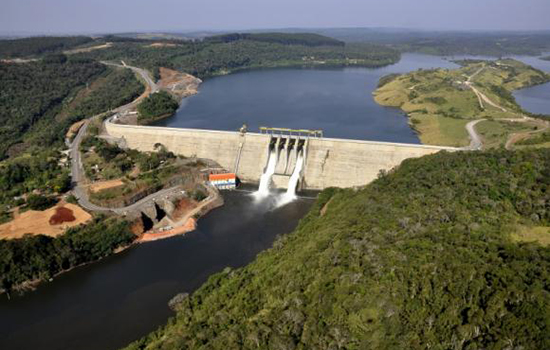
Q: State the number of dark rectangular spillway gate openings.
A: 4